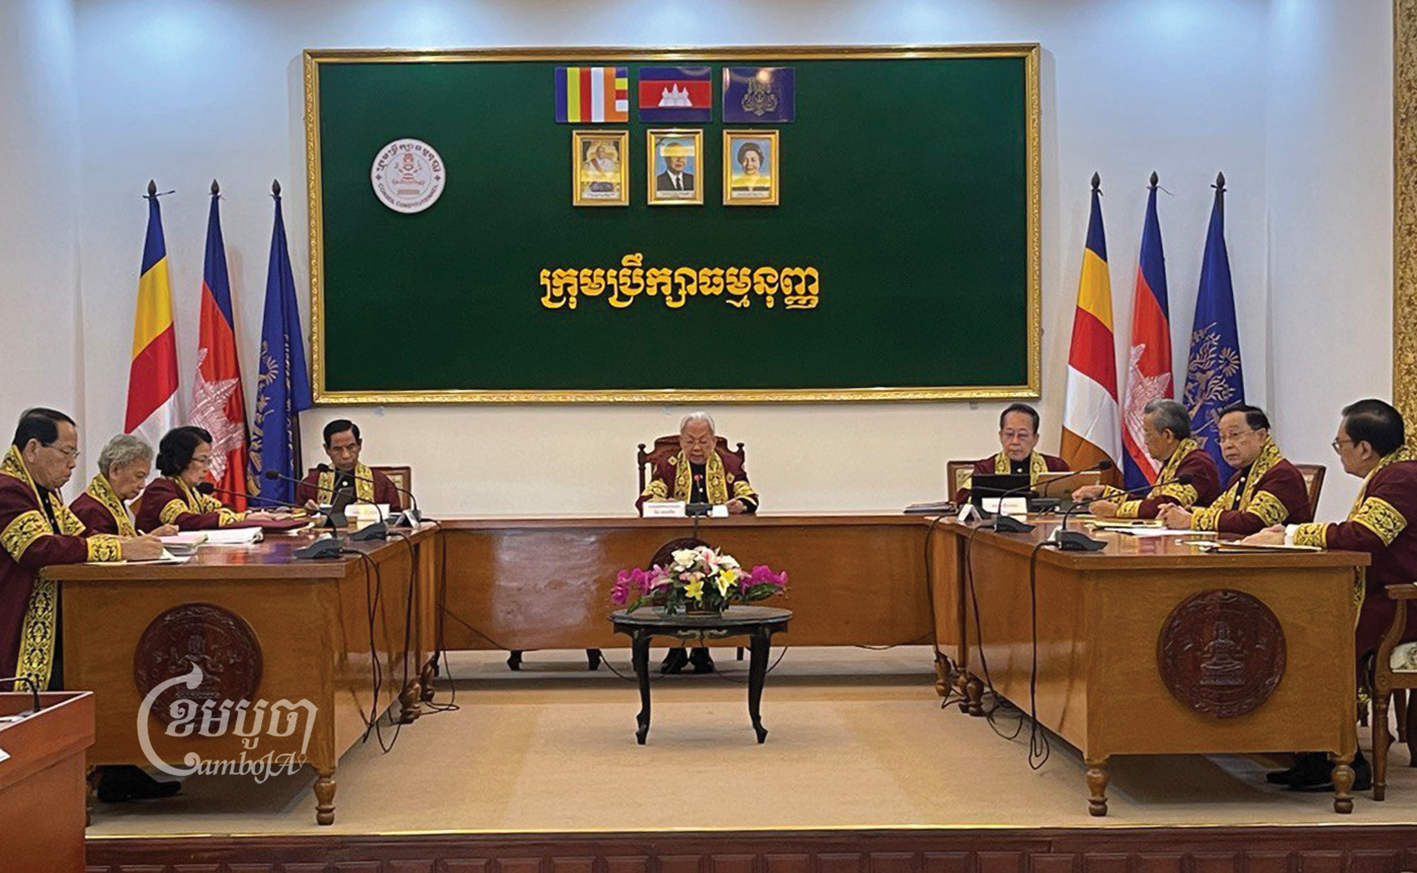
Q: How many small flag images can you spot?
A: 3